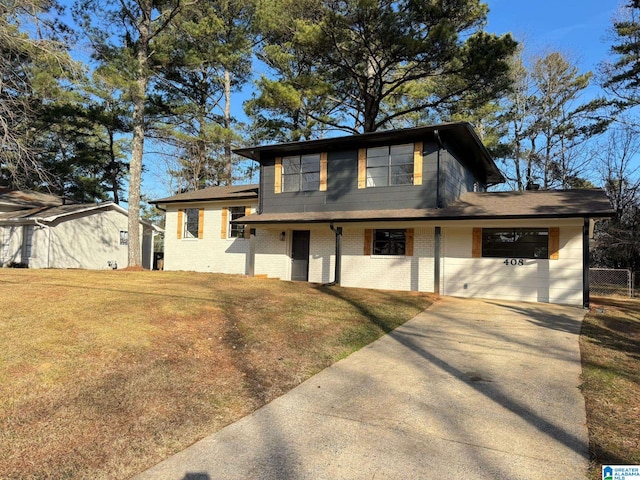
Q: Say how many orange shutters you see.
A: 12